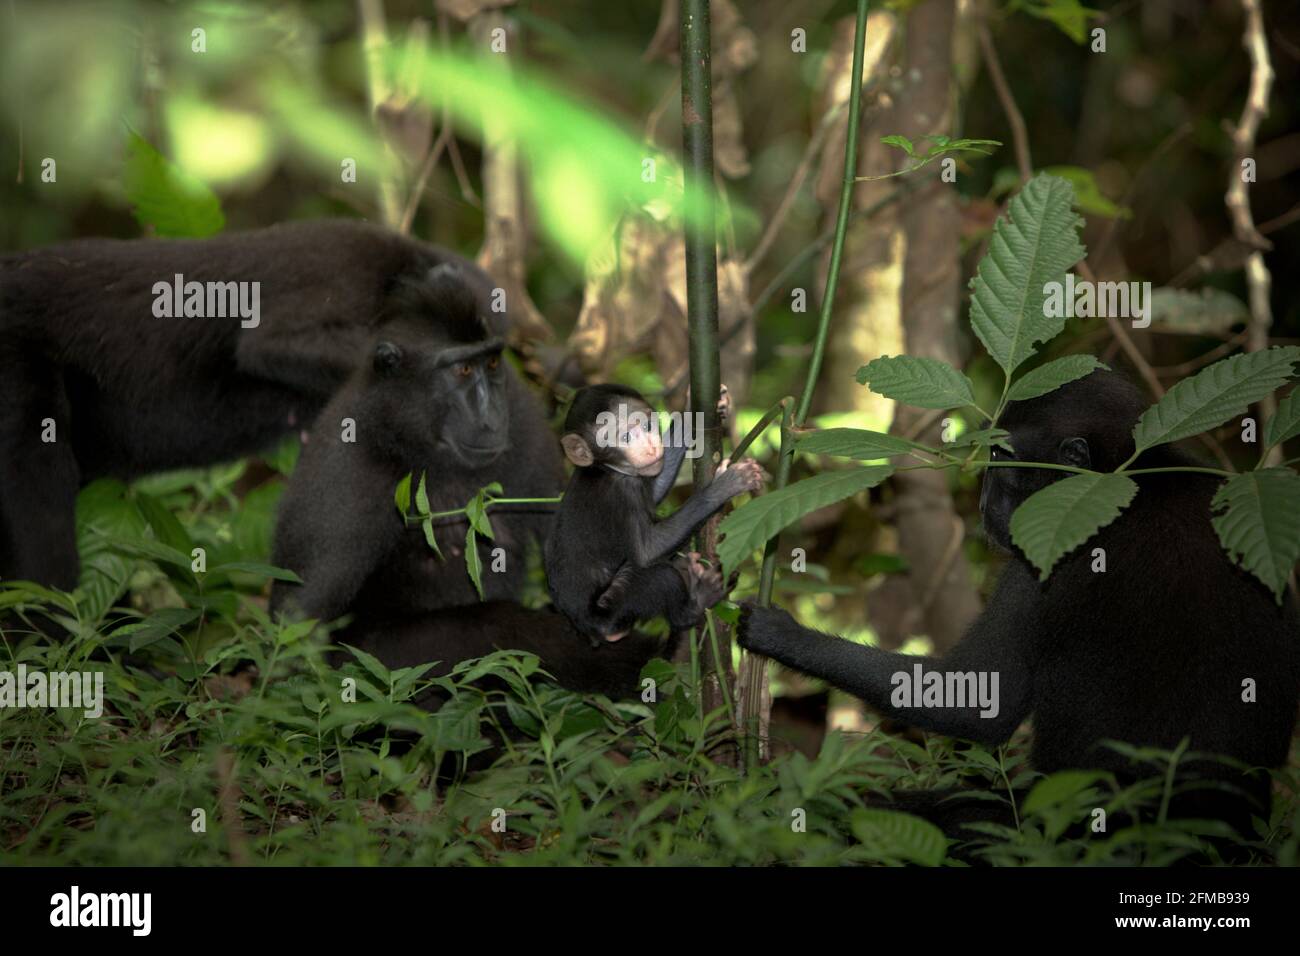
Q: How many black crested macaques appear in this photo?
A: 4